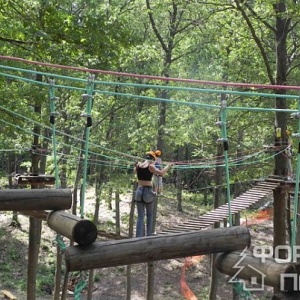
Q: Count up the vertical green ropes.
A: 4